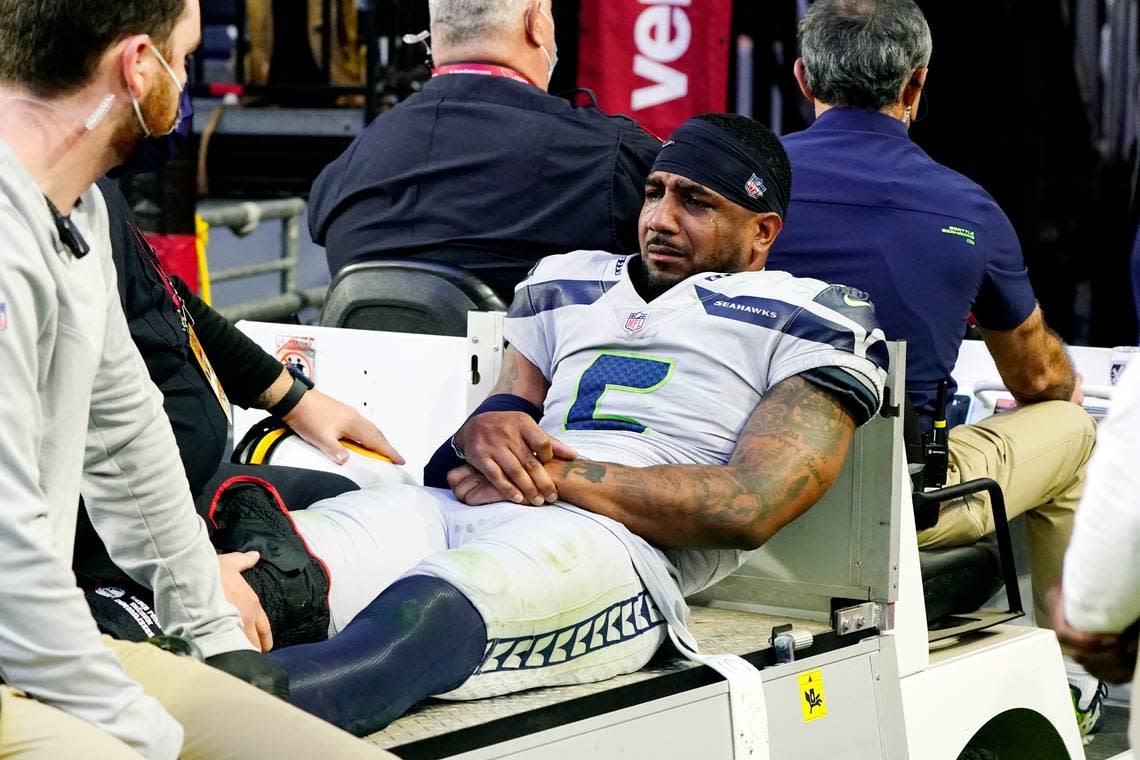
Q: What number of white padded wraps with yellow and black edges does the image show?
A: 1